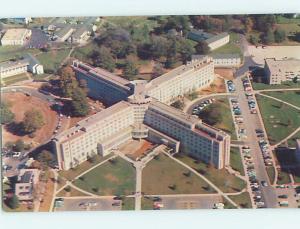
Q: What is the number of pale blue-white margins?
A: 2